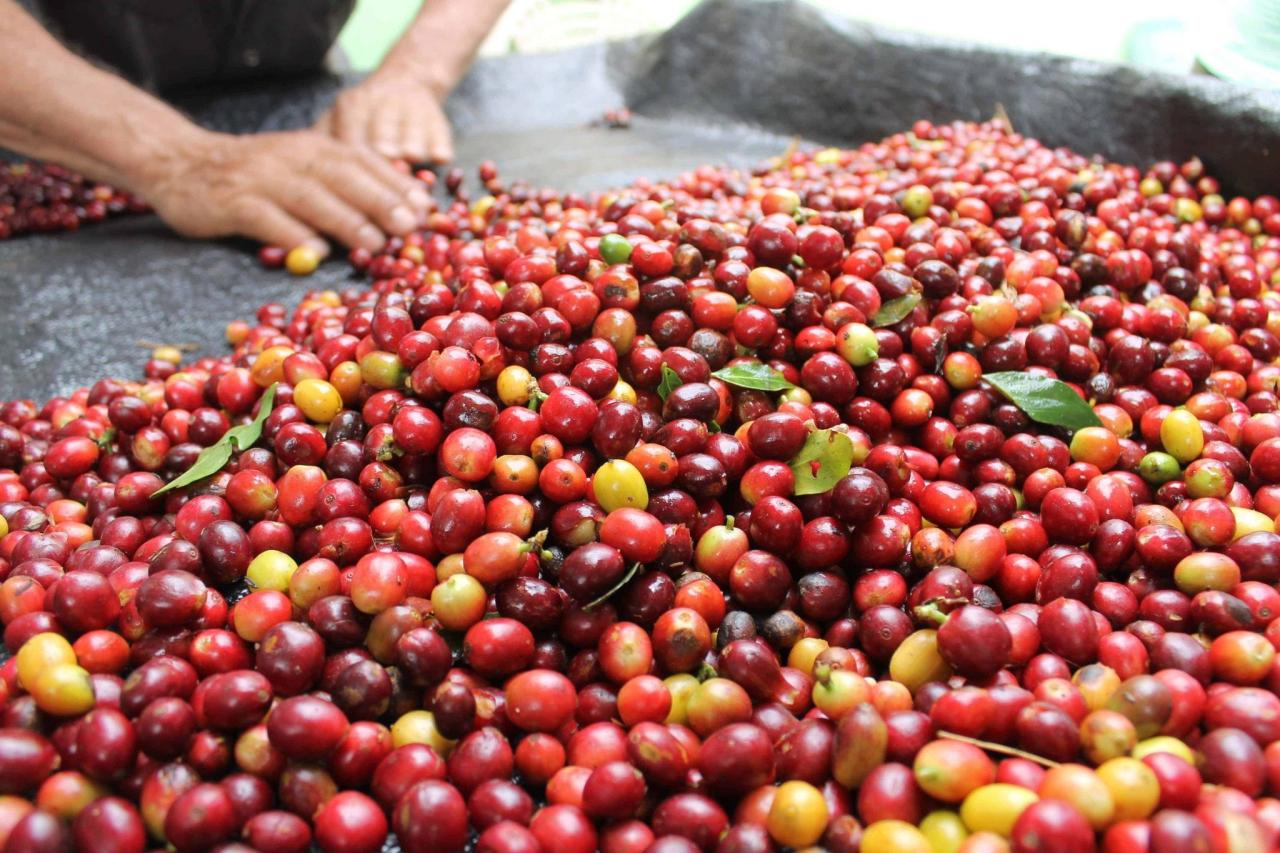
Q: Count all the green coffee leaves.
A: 6